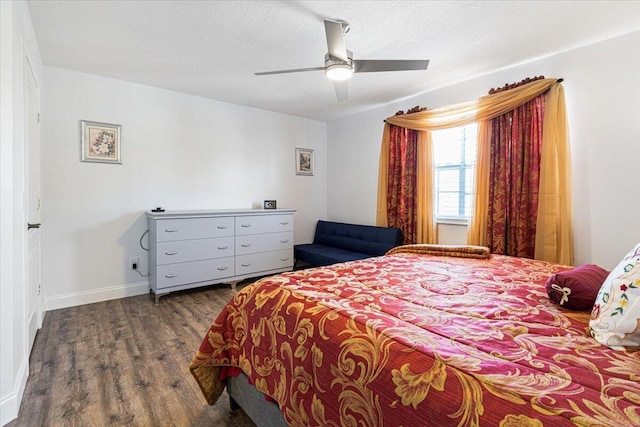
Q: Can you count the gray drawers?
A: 6